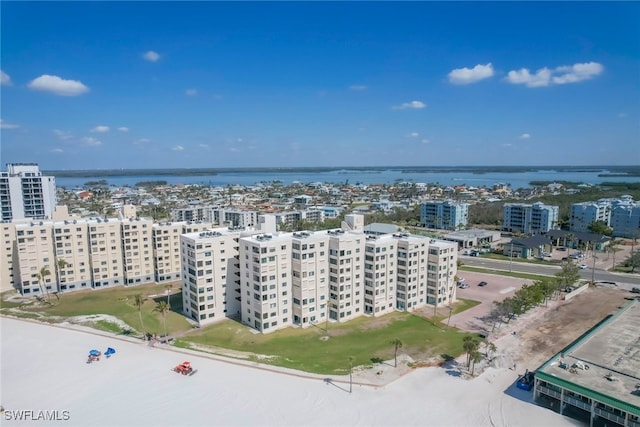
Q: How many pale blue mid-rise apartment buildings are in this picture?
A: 4